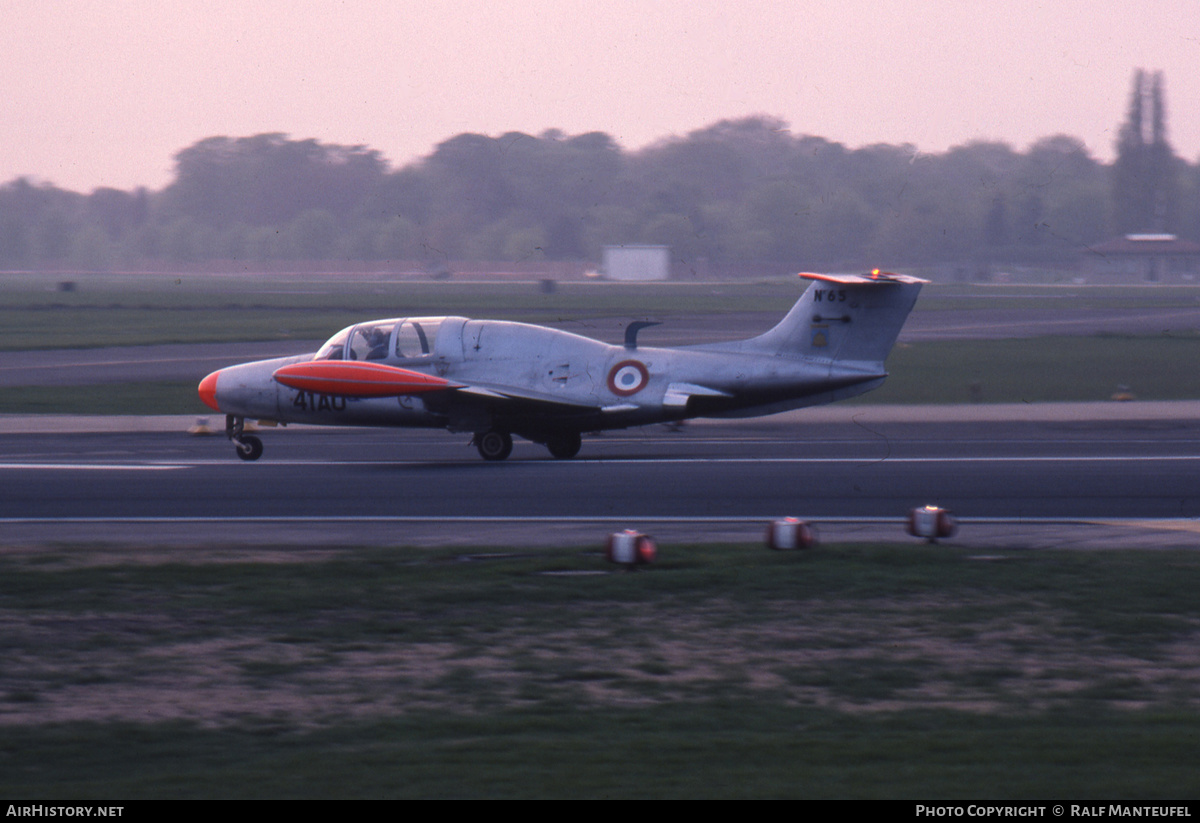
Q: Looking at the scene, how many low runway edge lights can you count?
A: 3